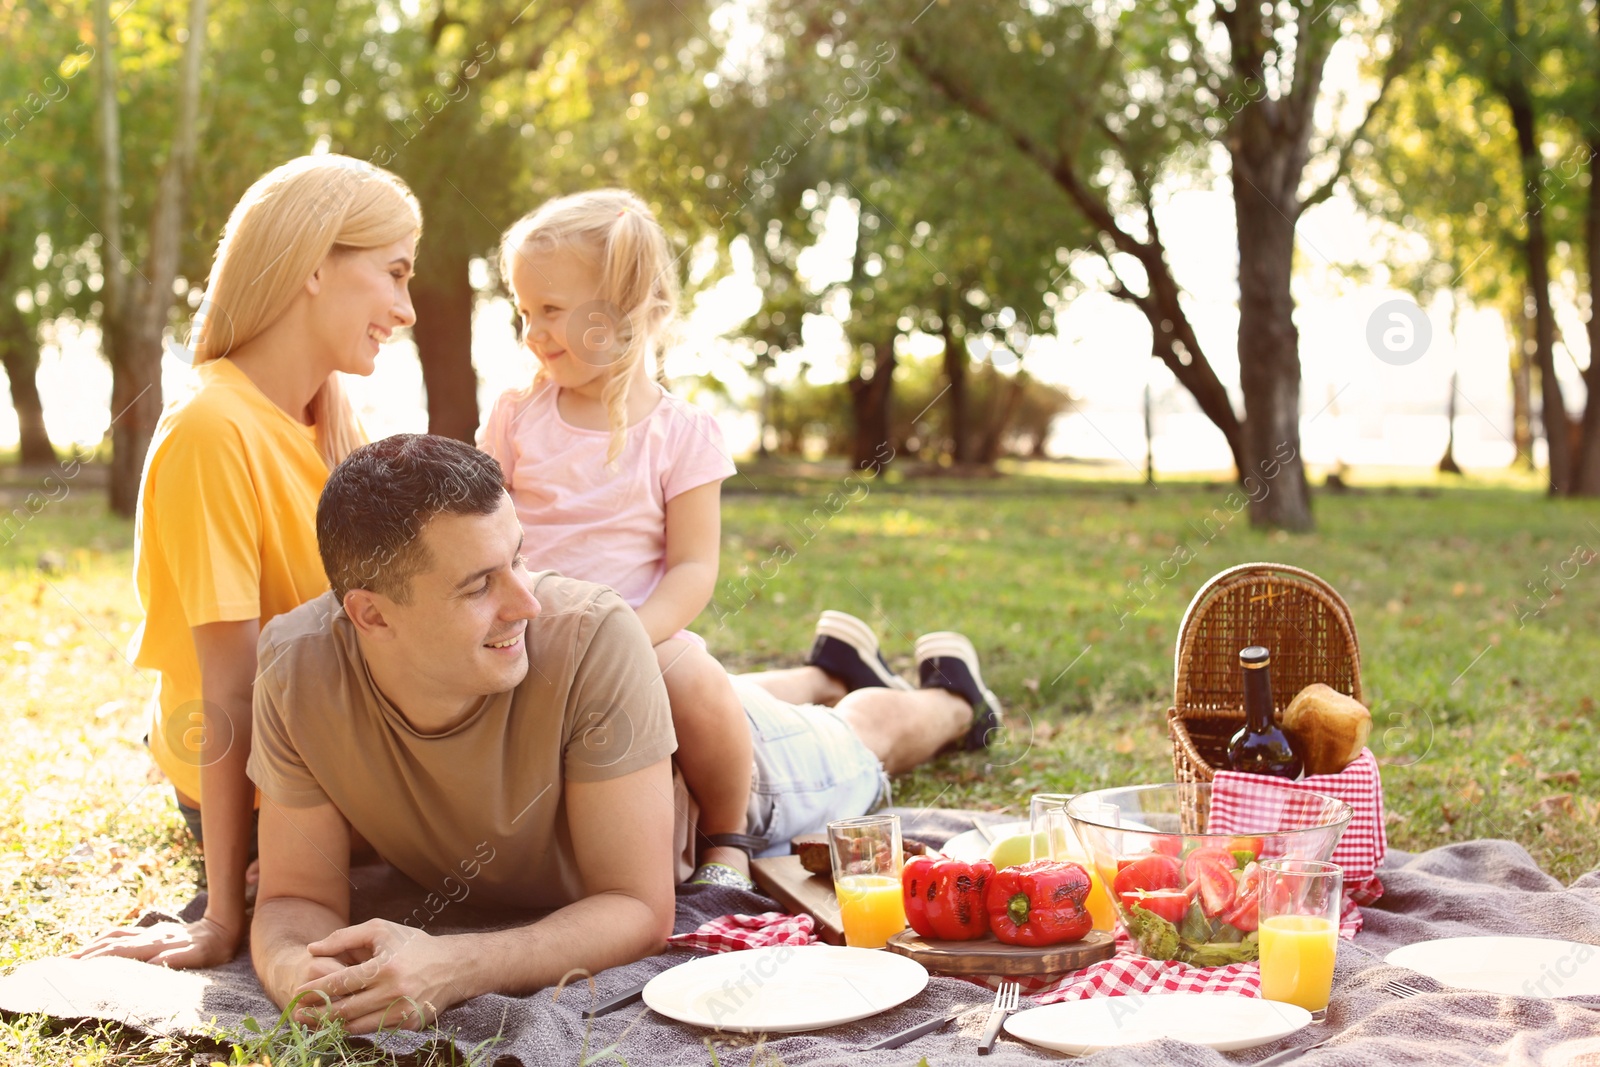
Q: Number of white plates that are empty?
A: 3